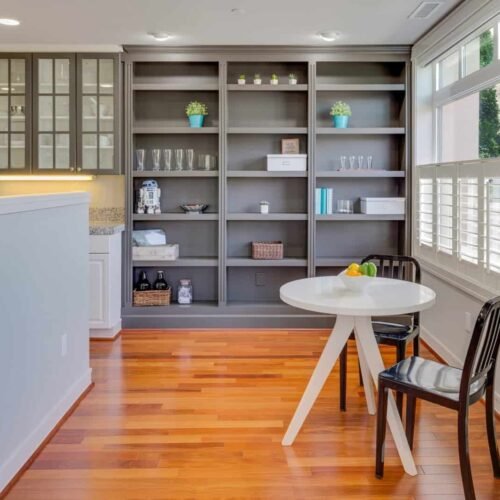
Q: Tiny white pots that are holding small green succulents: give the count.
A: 4